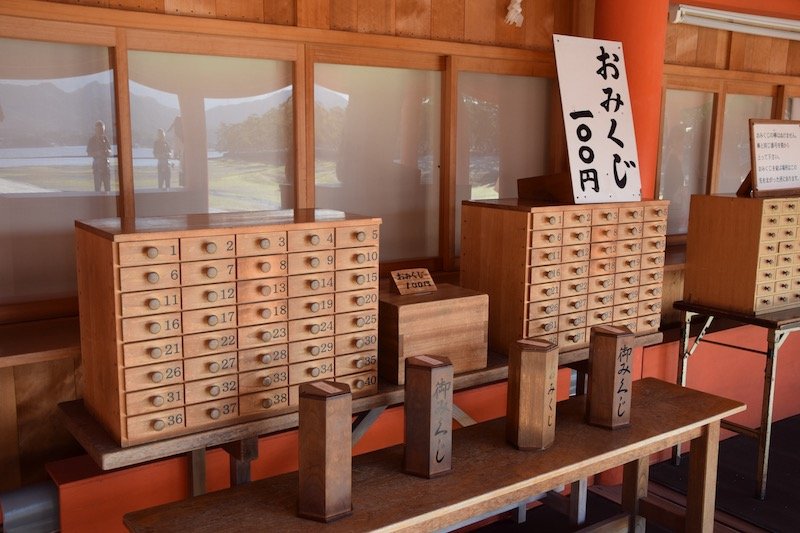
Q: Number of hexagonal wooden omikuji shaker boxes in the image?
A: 4